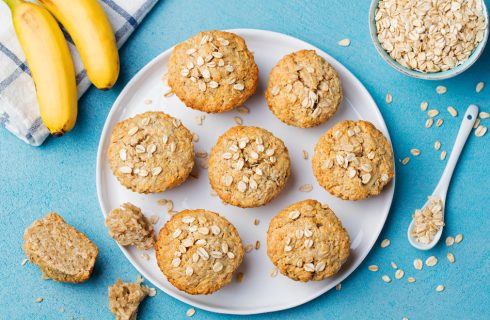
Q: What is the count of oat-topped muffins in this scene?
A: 7